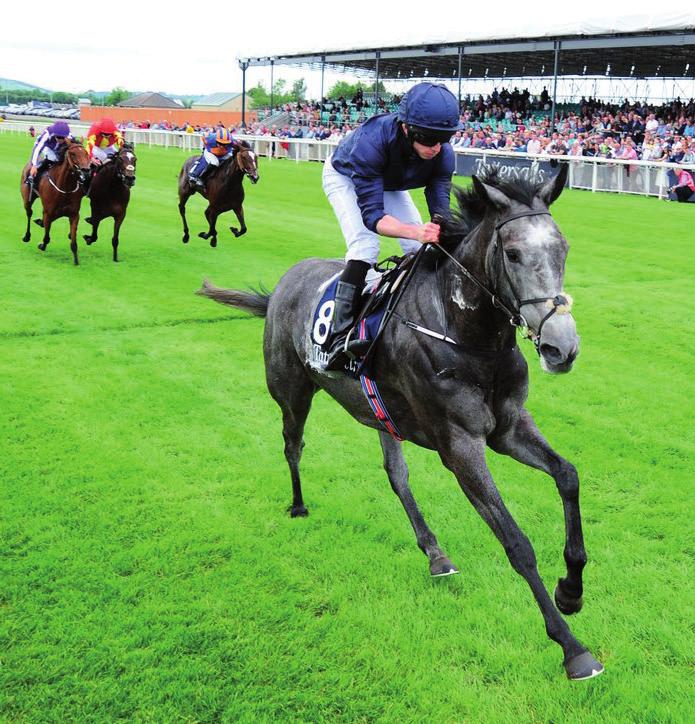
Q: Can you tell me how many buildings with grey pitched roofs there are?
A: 2